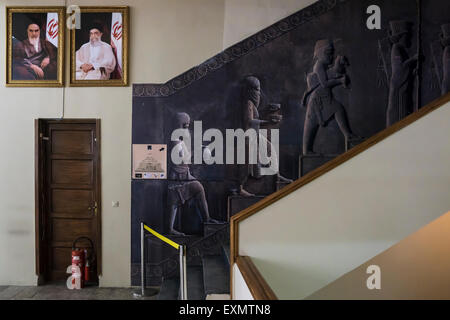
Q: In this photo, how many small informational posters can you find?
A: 1